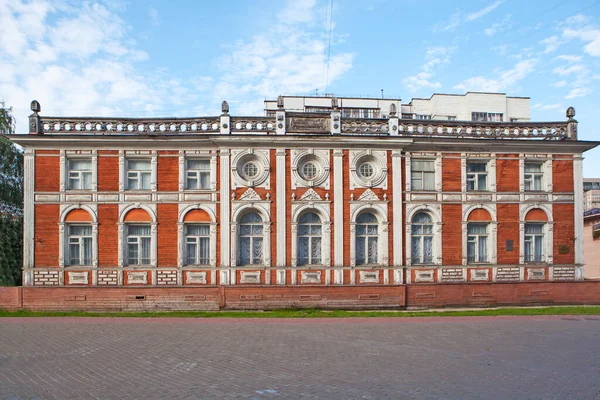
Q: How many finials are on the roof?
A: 6